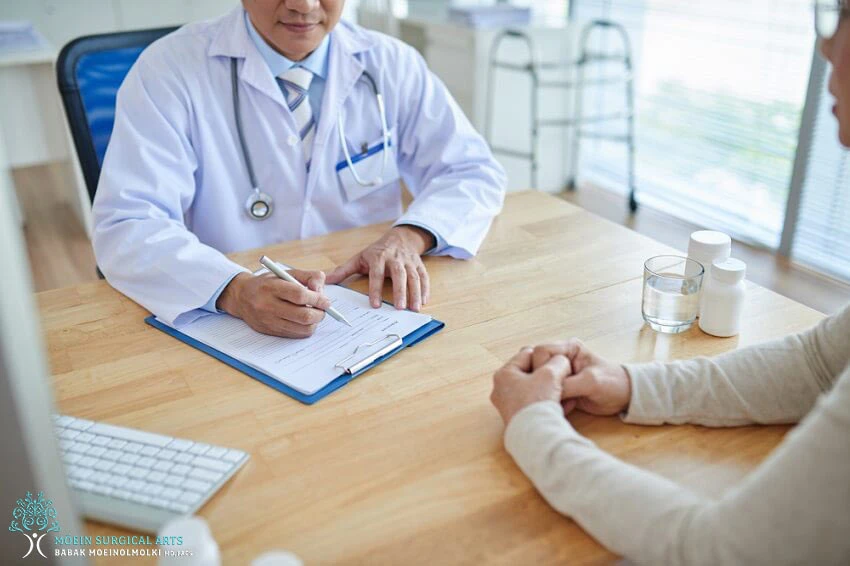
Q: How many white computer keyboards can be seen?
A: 1